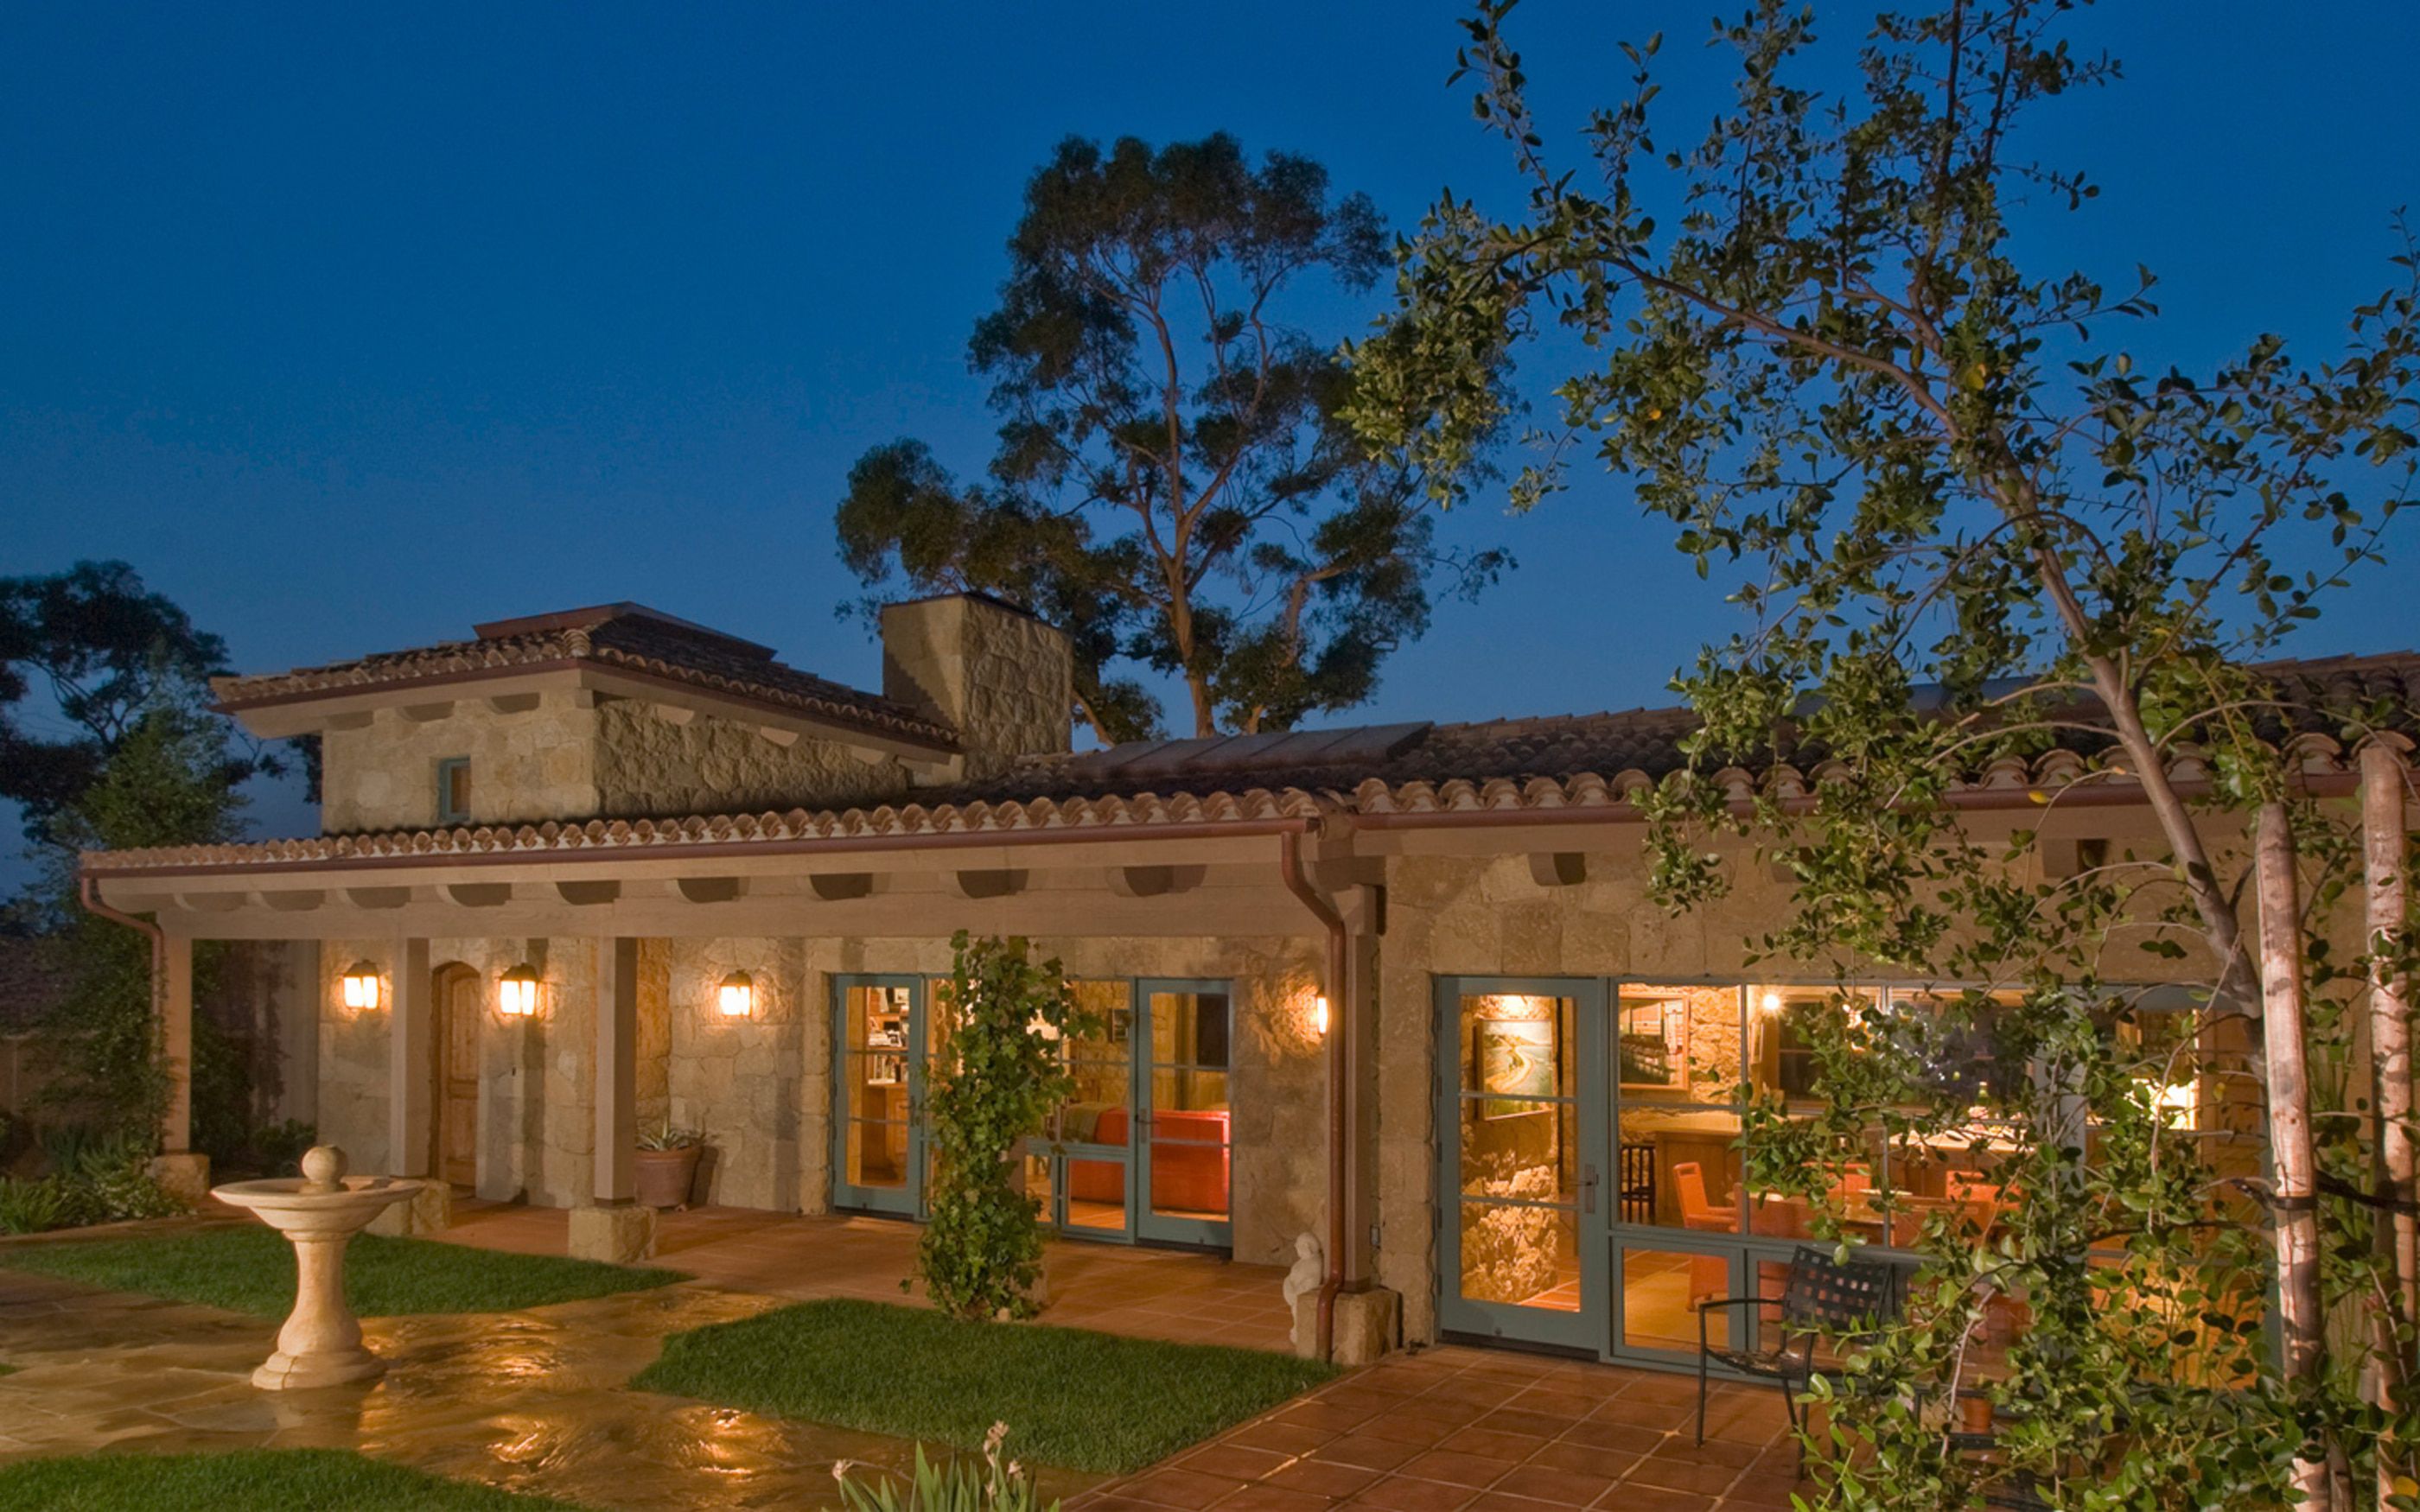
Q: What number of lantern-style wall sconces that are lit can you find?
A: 4